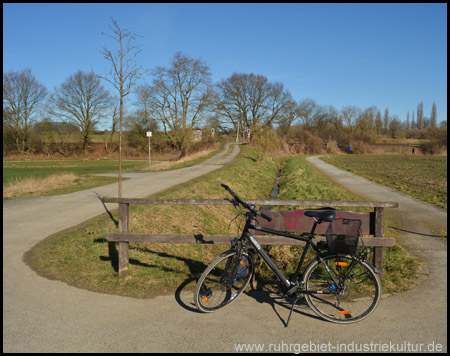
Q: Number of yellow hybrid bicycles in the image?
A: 0